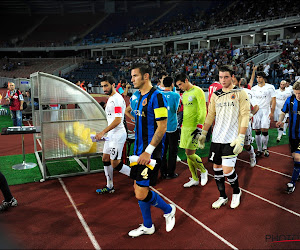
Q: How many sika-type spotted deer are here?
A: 0